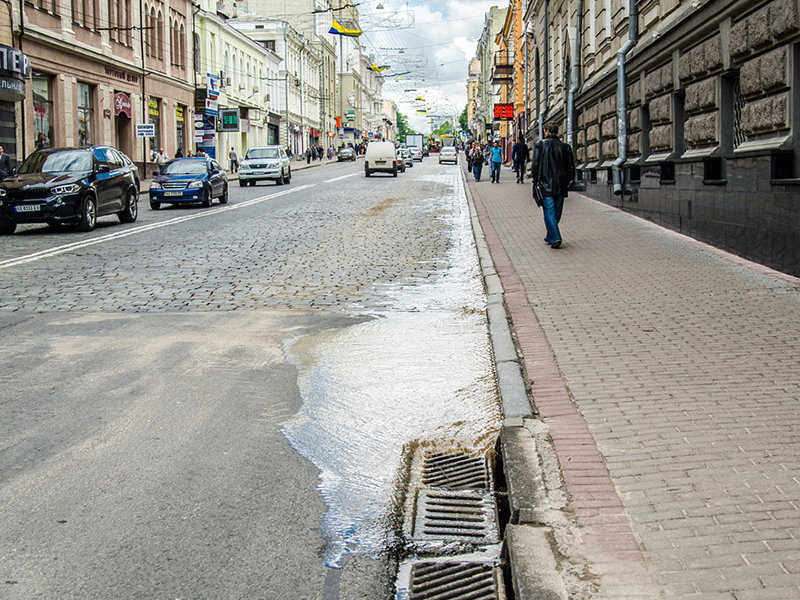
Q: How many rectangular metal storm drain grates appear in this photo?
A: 3